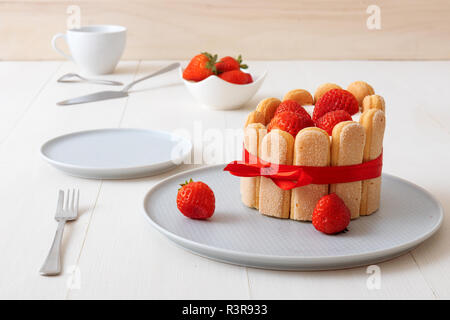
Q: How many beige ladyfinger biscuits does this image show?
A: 11